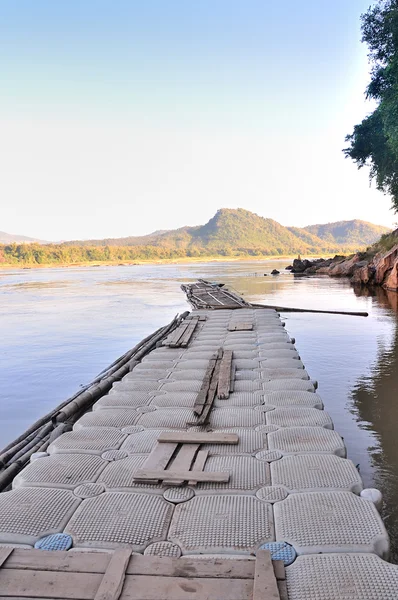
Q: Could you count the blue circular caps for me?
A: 2